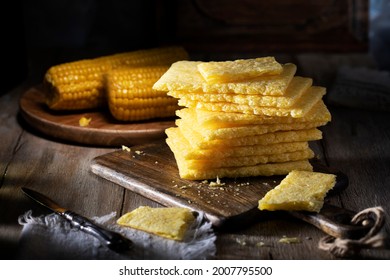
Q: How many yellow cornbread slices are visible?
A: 12